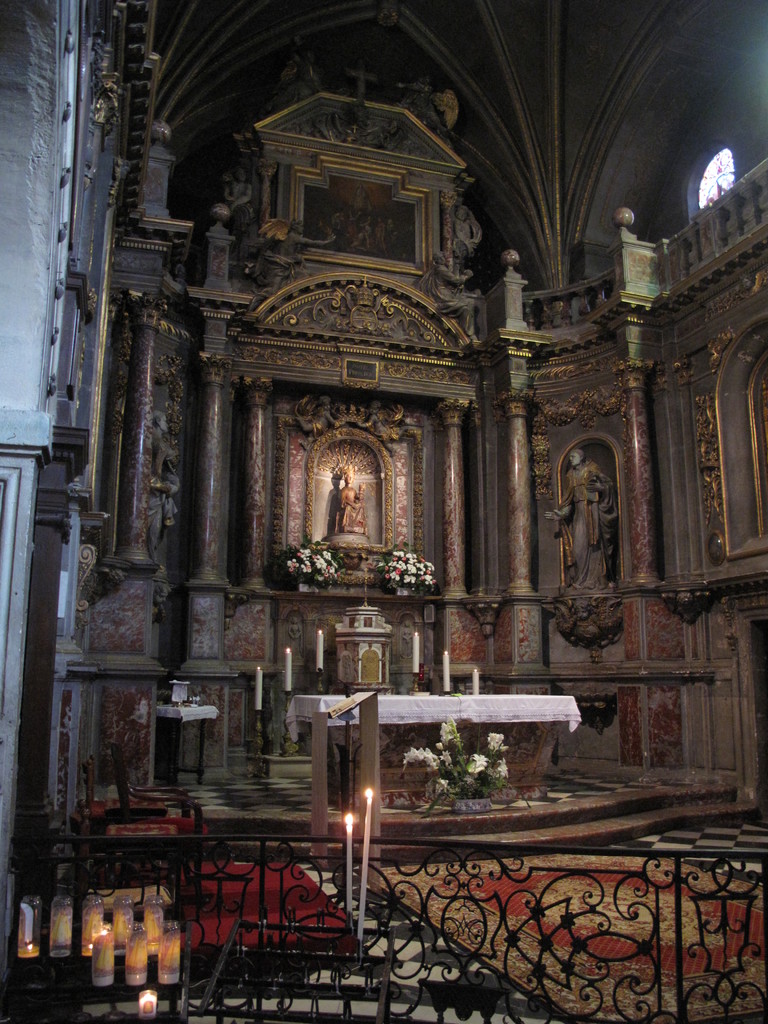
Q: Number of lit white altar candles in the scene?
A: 6